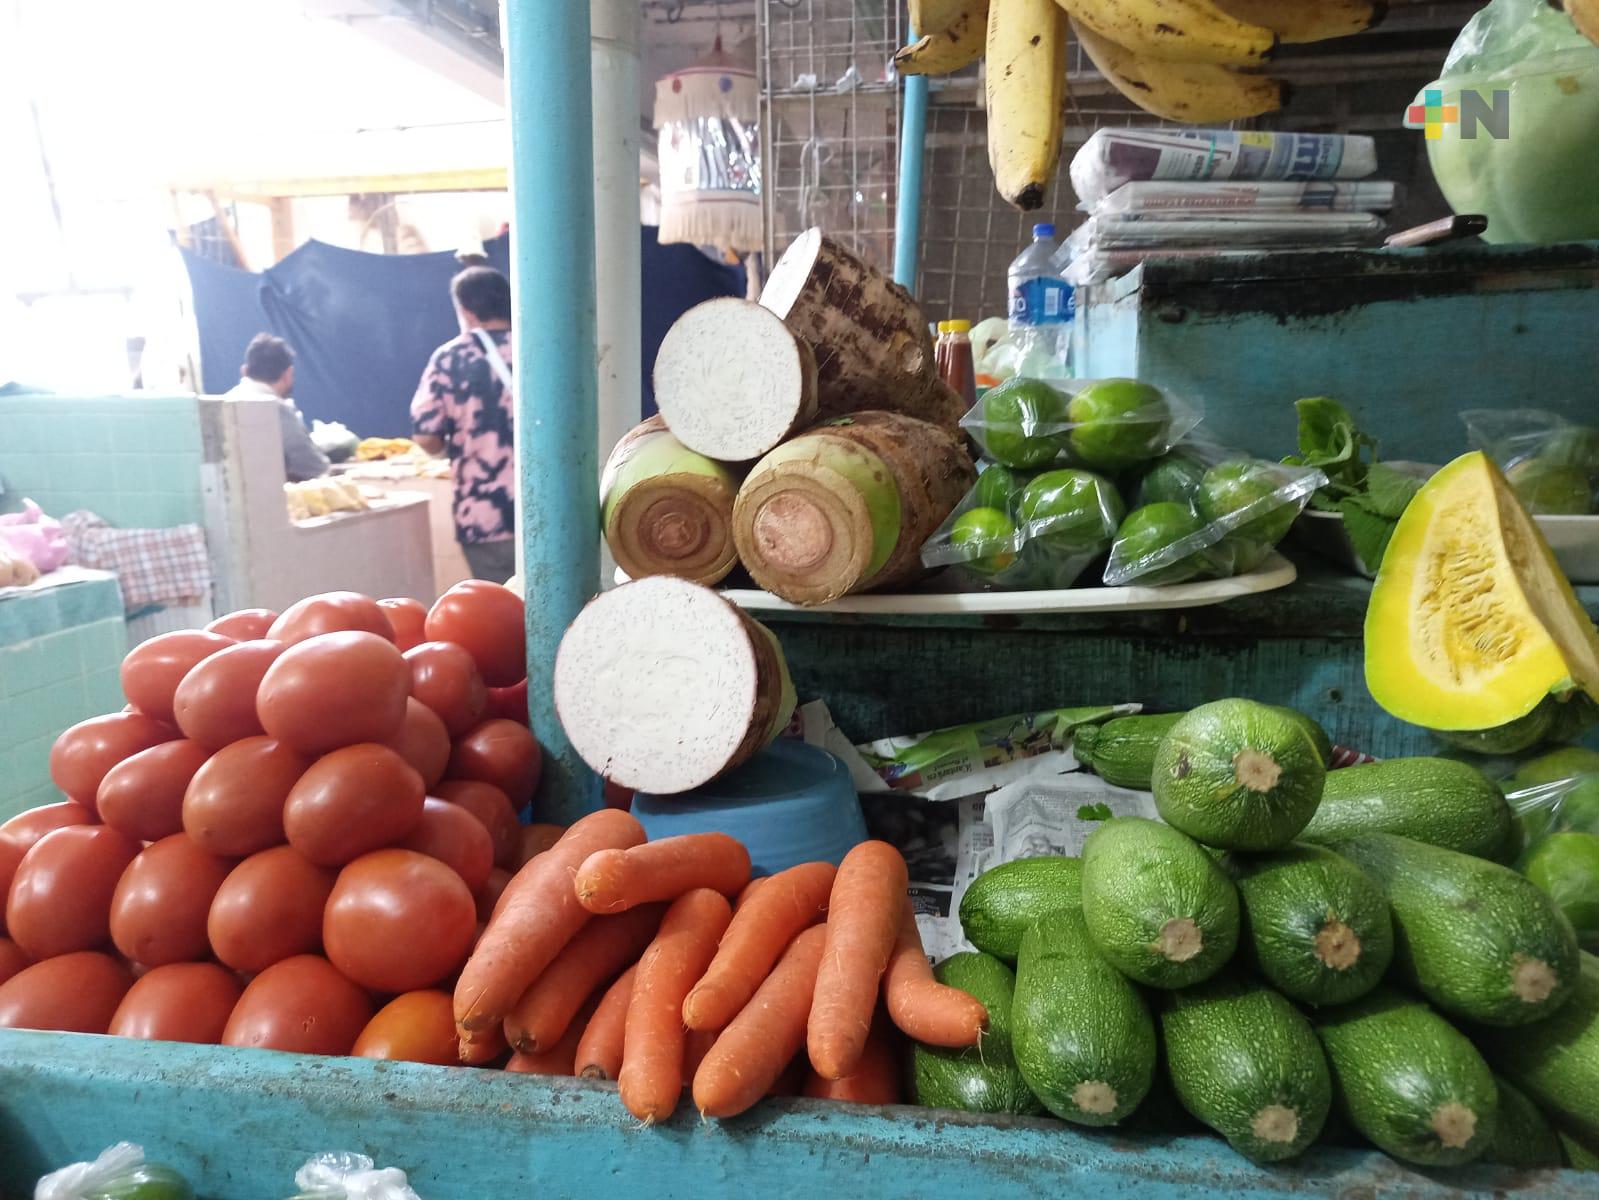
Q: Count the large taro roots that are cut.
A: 3